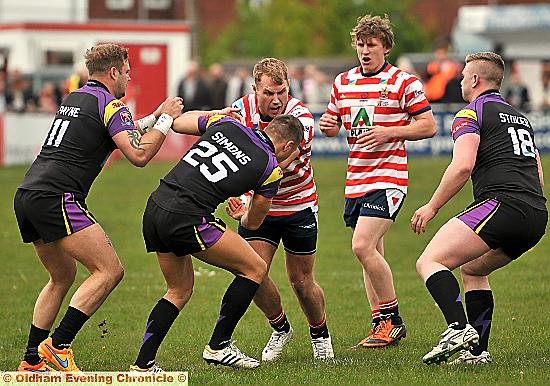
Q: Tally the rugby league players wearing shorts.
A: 5